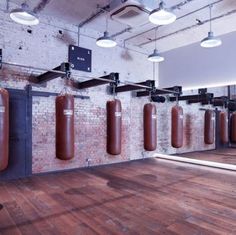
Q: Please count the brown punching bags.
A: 8